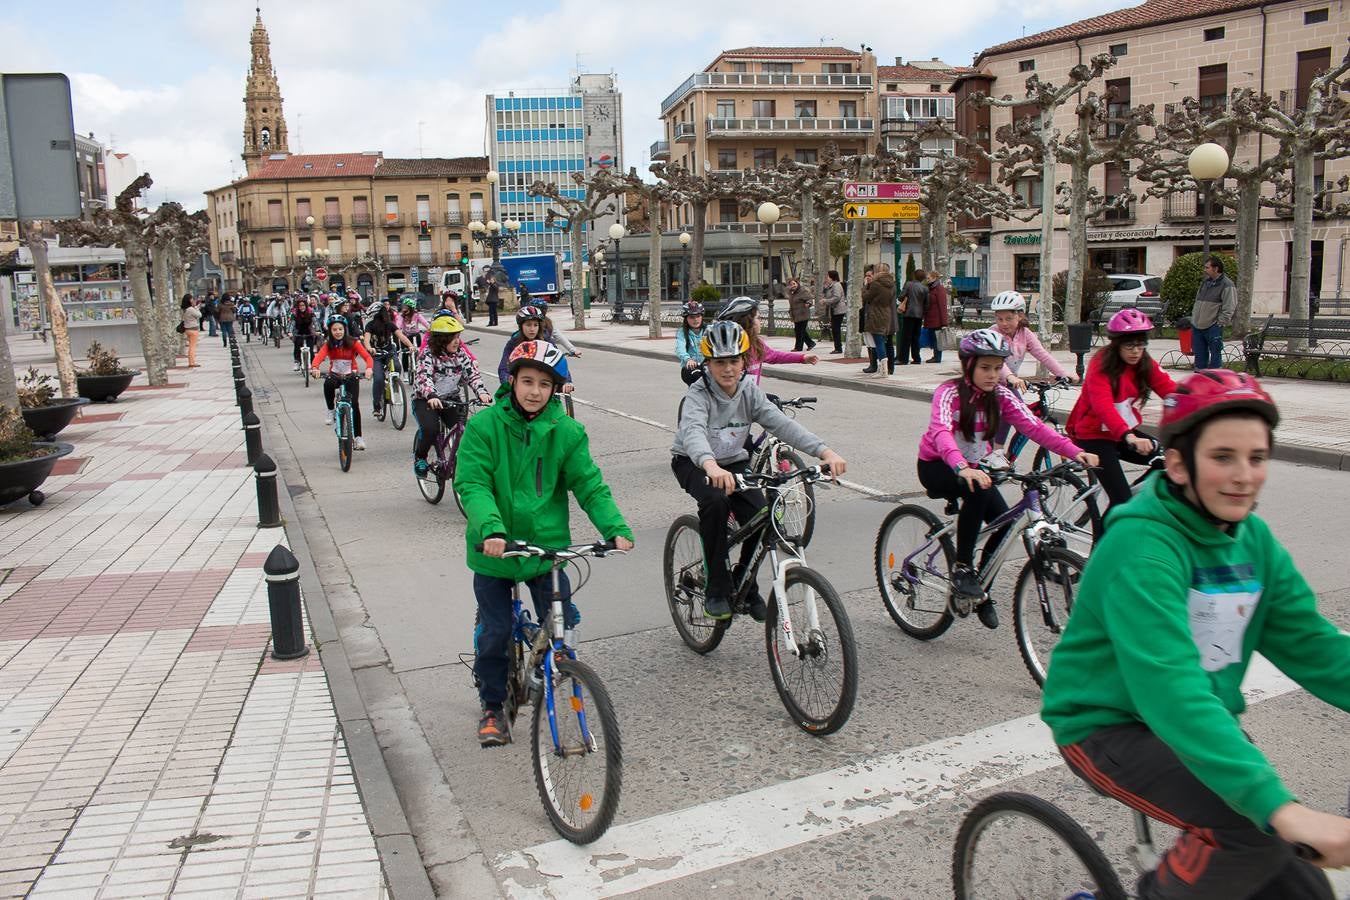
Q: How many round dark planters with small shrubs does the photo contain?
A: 3